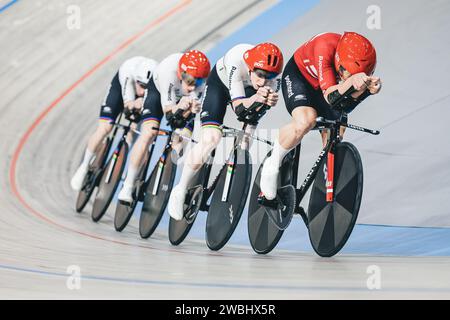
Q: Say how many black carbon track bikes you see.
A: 4